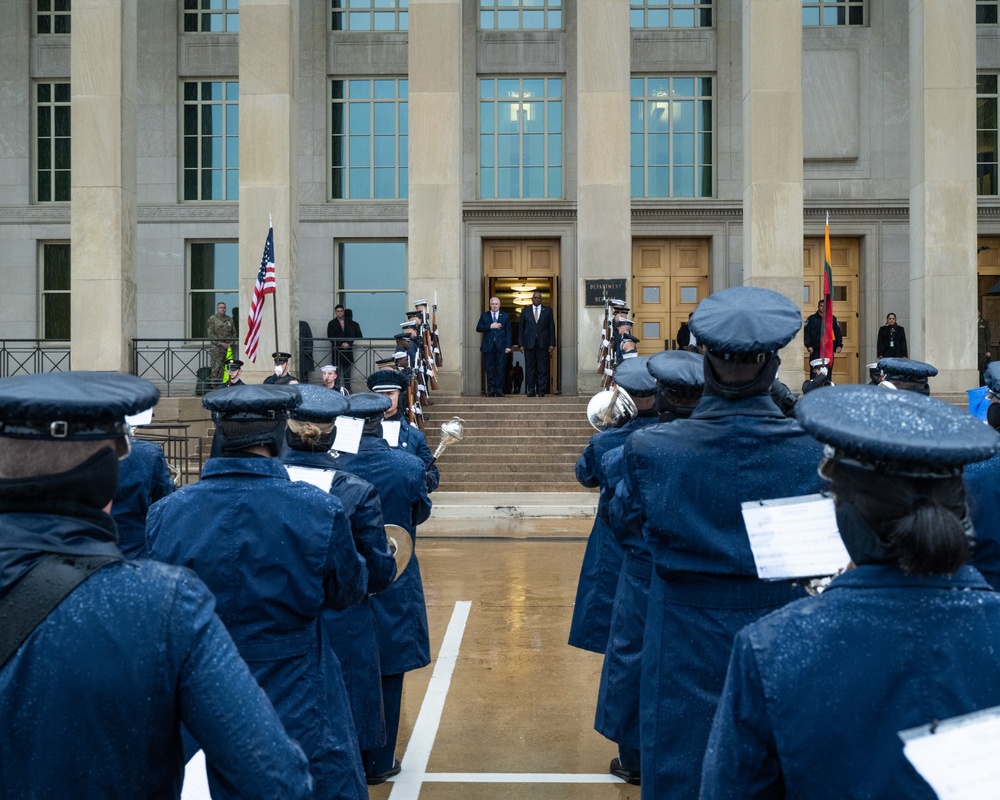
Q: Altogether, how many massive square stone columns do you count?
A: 6